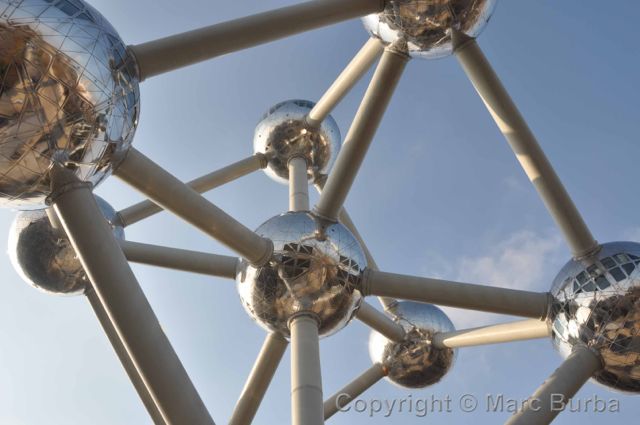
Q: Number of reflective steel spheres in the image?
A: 7